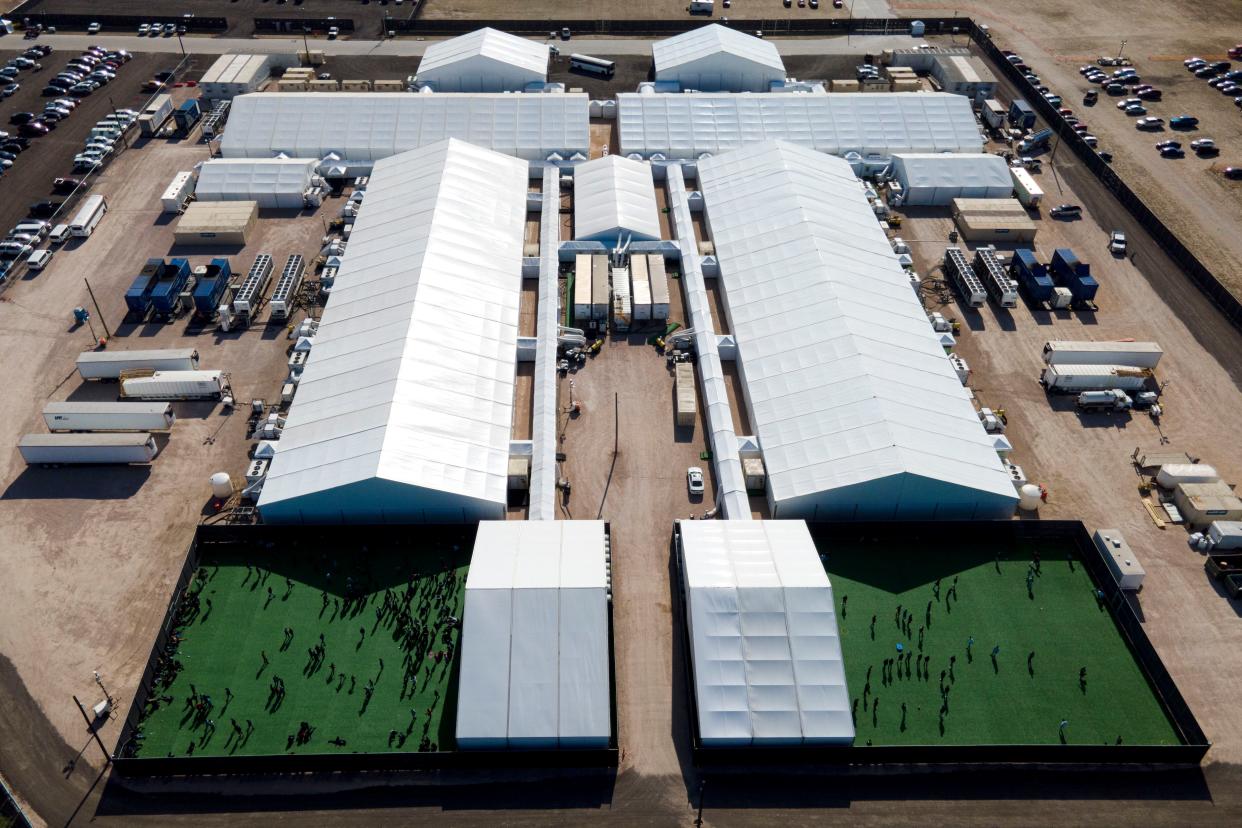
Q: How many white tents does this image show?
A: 11